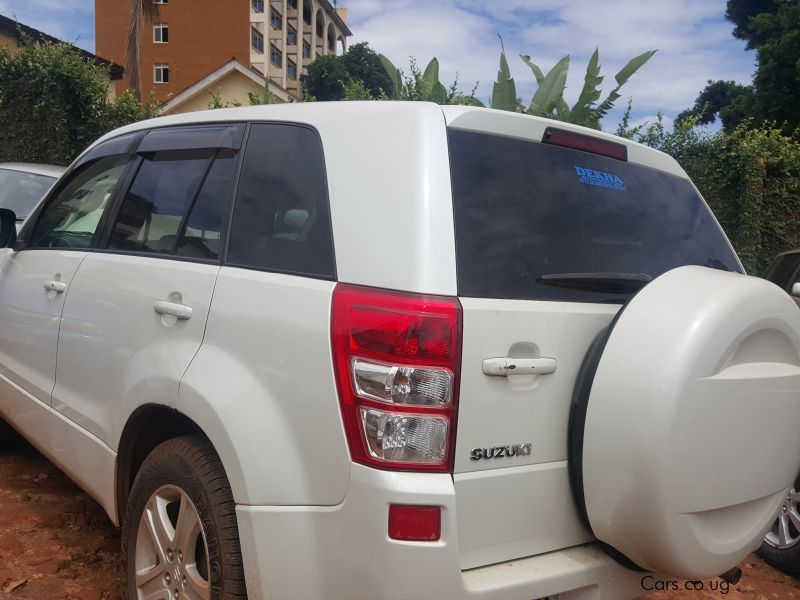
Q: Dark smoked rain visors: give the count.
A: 2